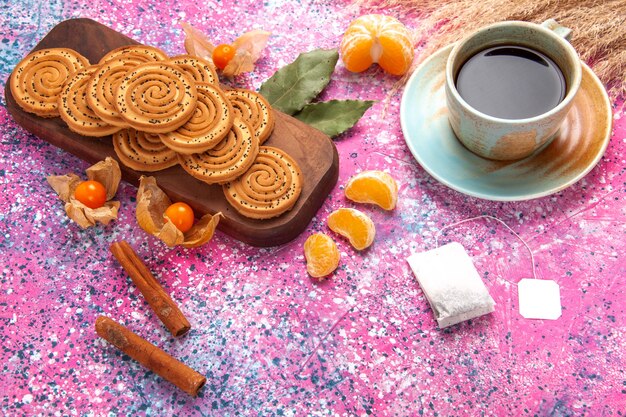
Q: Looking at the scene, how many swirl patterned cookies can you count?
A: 11